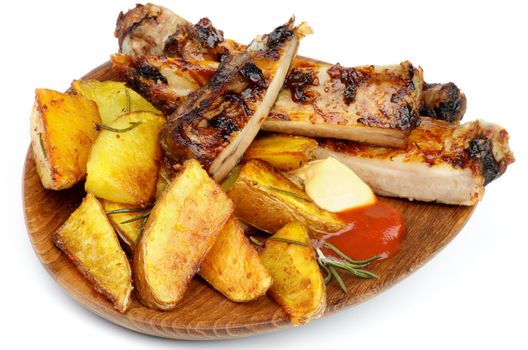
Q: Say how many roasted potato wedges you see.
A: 10